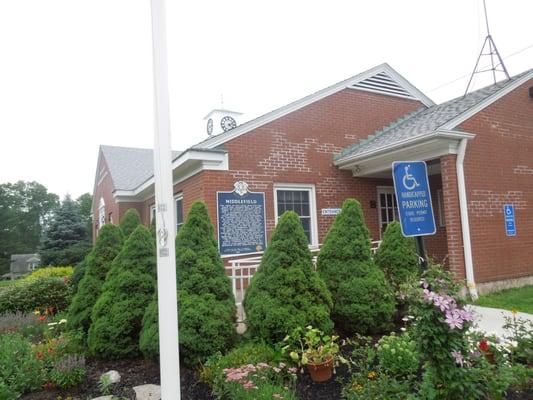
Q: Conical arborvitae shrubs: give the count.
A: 7